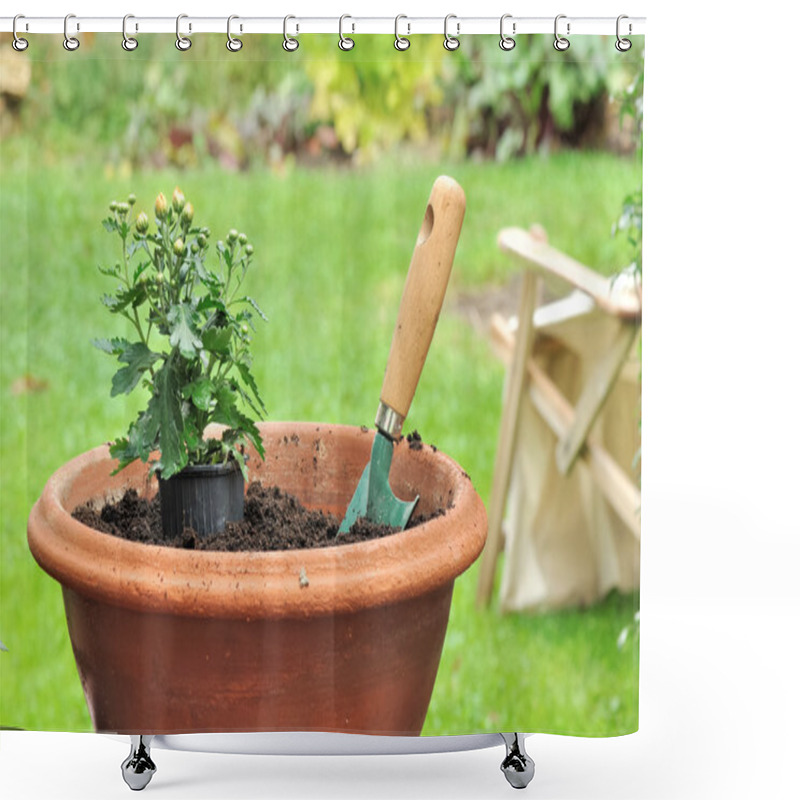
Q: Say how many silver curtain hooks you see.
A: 12